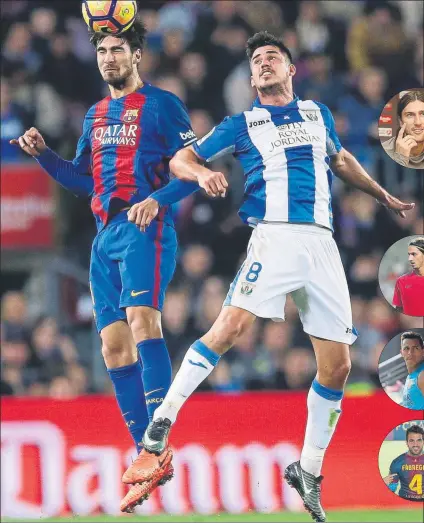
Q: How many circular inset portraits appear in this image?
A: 4